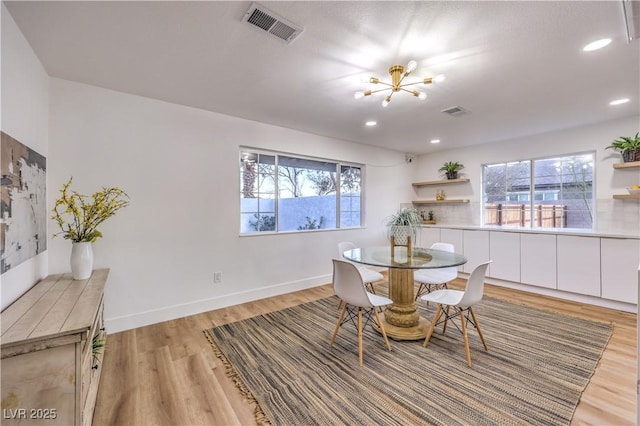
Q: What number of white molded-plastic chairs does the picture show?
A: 4